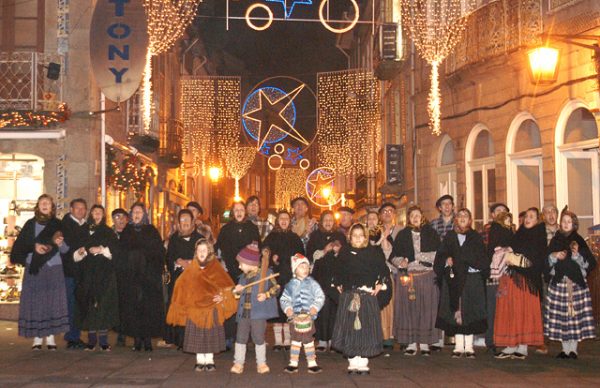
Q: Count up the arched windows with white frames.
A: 4